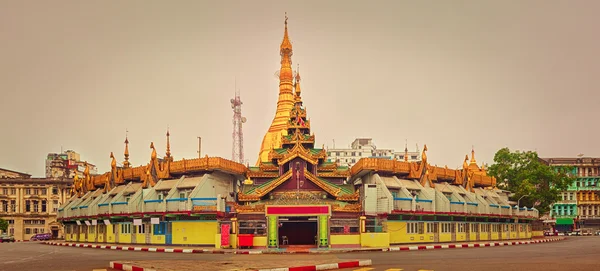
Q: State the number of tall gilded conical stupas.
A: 1